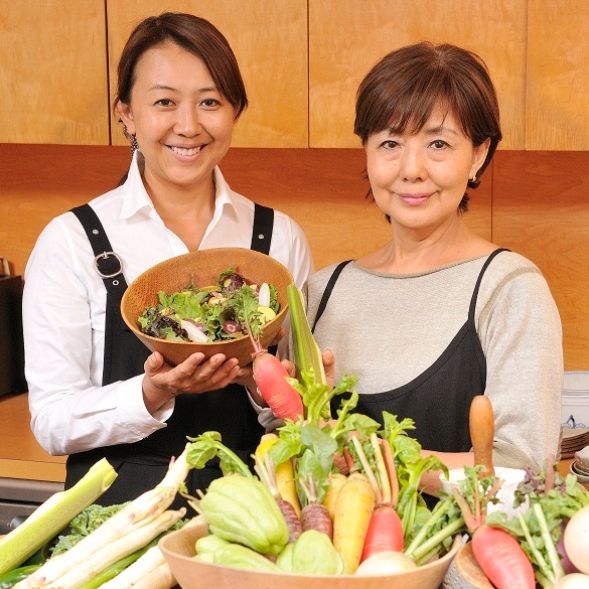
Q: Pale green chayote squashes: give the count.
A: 3